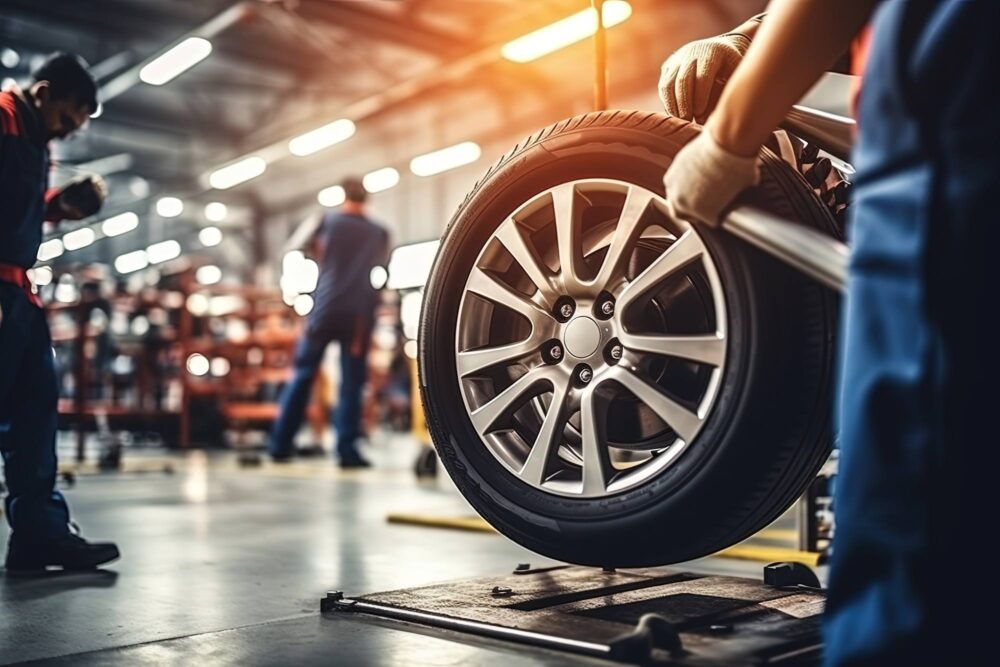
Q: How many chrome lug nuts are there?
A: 5